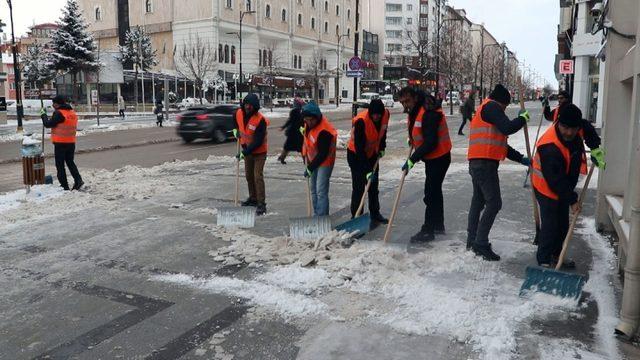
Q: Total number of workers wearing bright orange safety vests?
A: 8